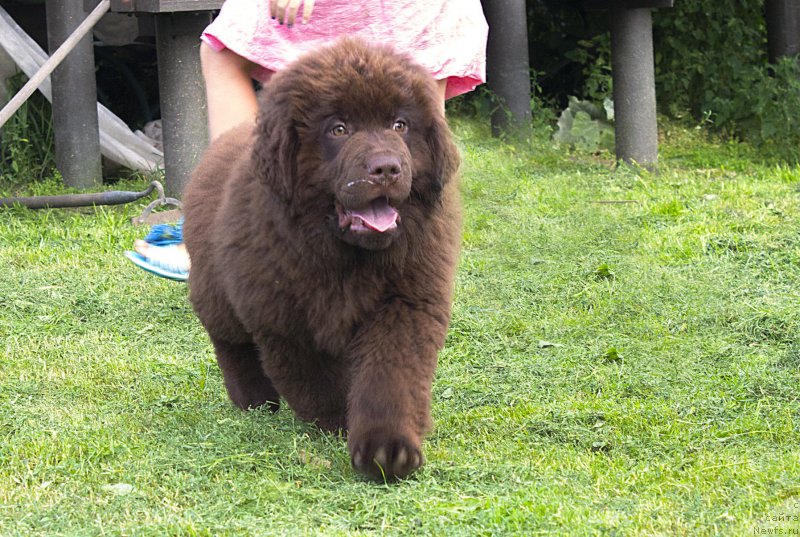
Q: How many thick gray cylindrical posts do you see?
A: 5